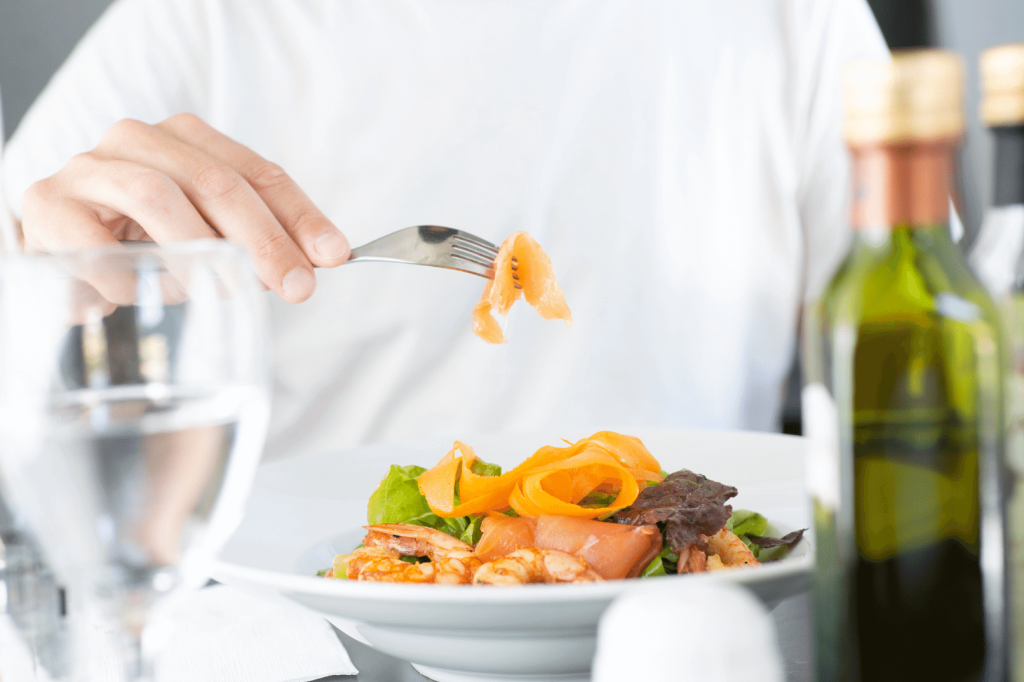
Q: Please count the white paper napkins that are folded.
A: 1